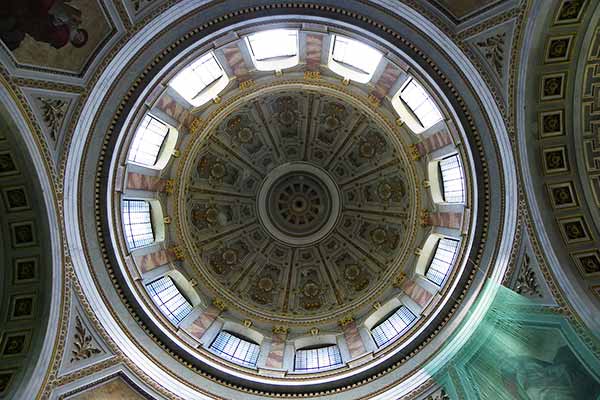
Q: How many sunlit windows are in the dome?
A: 12